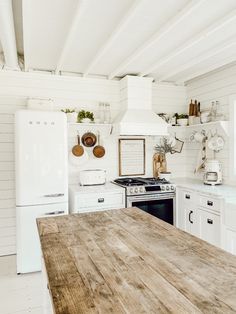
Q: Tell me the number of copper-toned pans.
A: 3